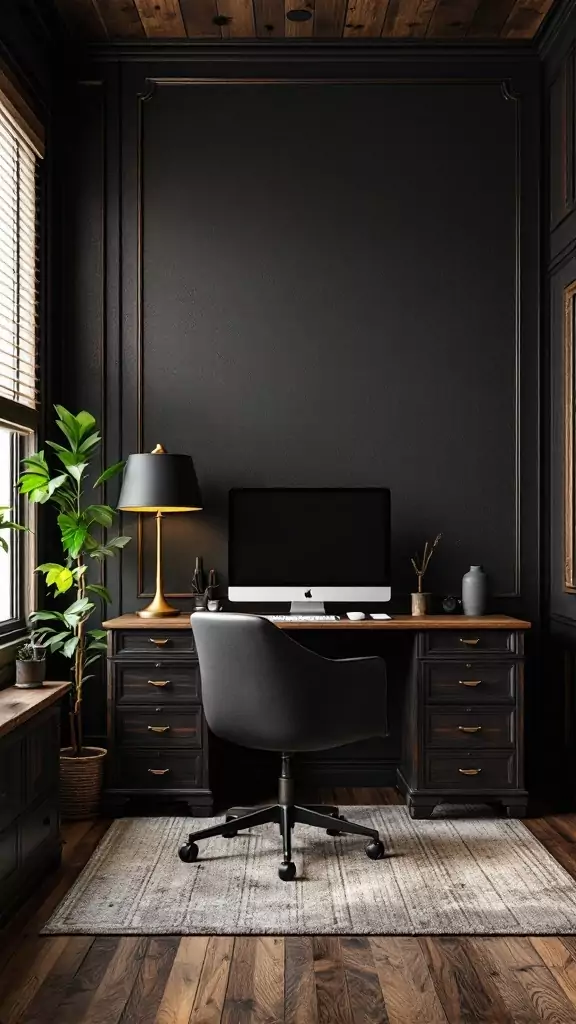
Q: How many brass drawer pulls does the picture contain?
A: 8